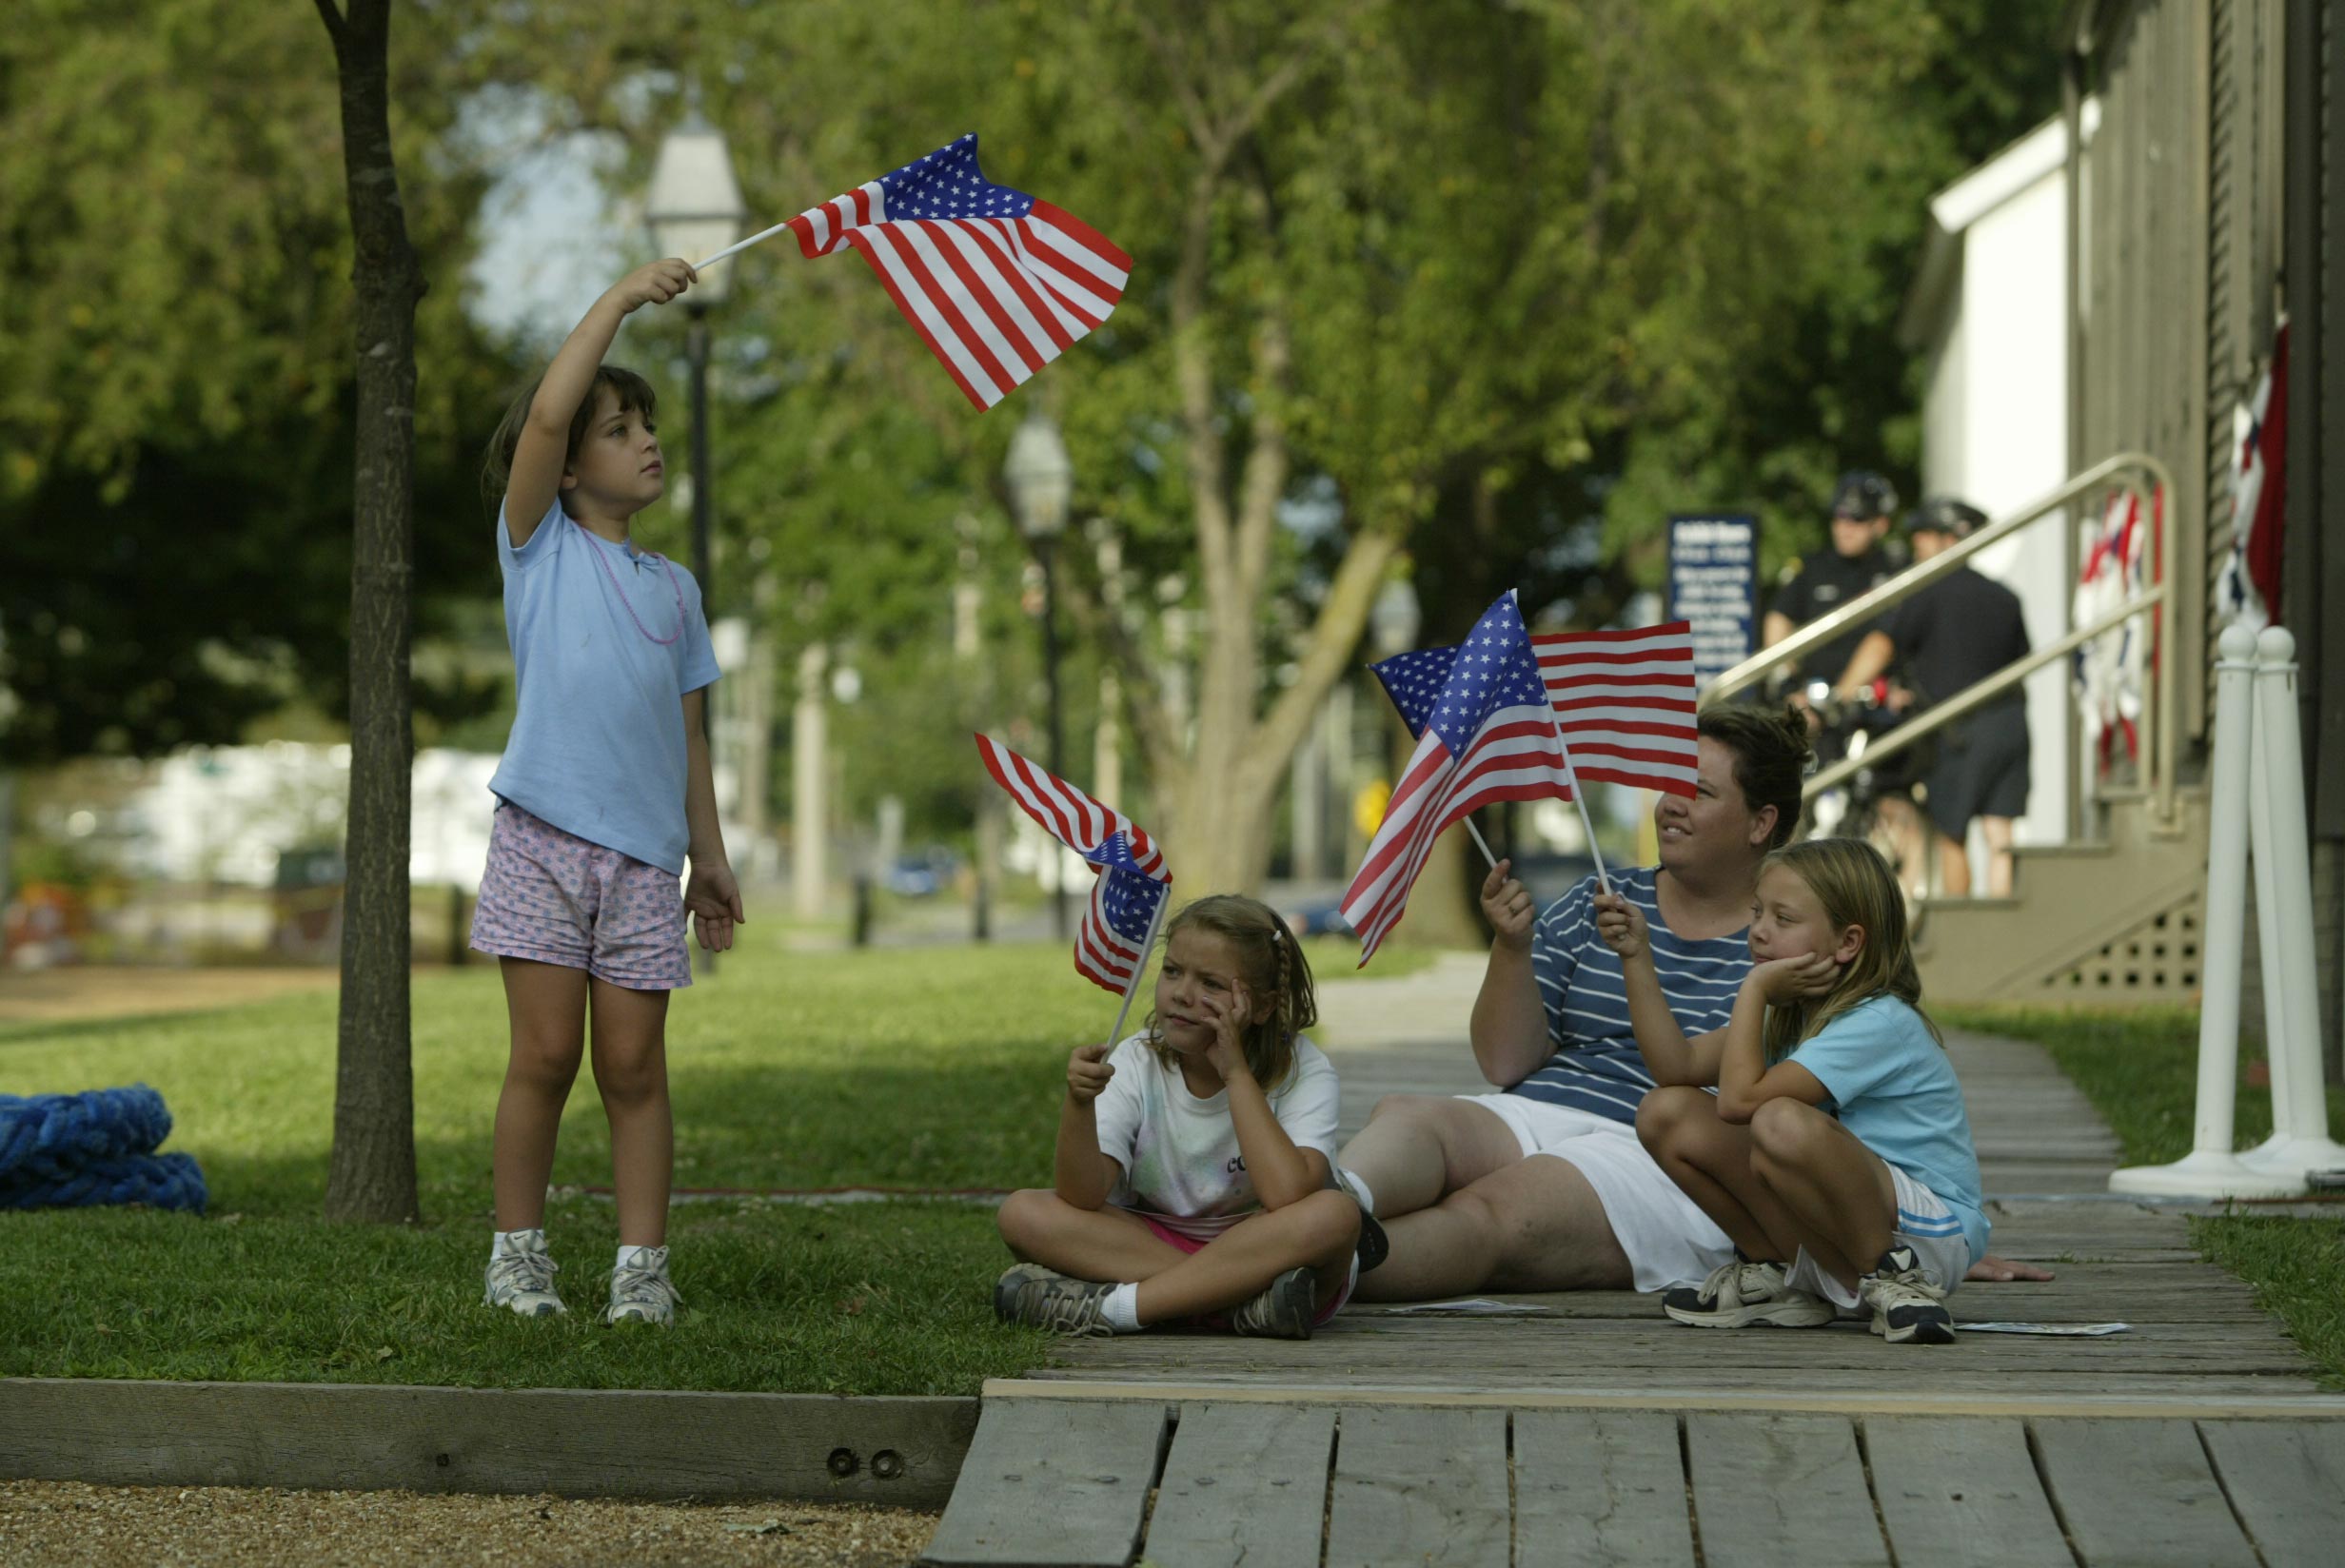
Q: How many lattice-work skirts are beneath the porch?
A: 1